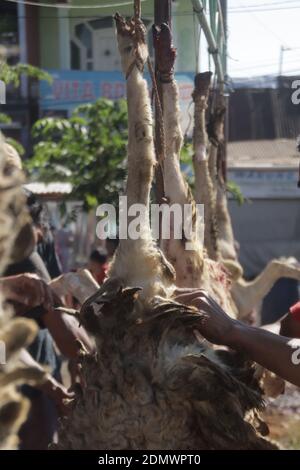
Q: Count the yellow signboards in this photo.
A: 0